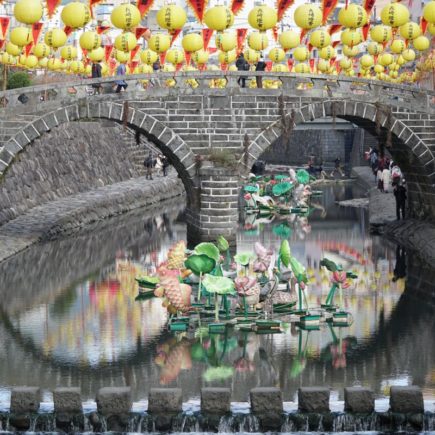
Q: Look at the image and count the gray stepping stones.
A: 9